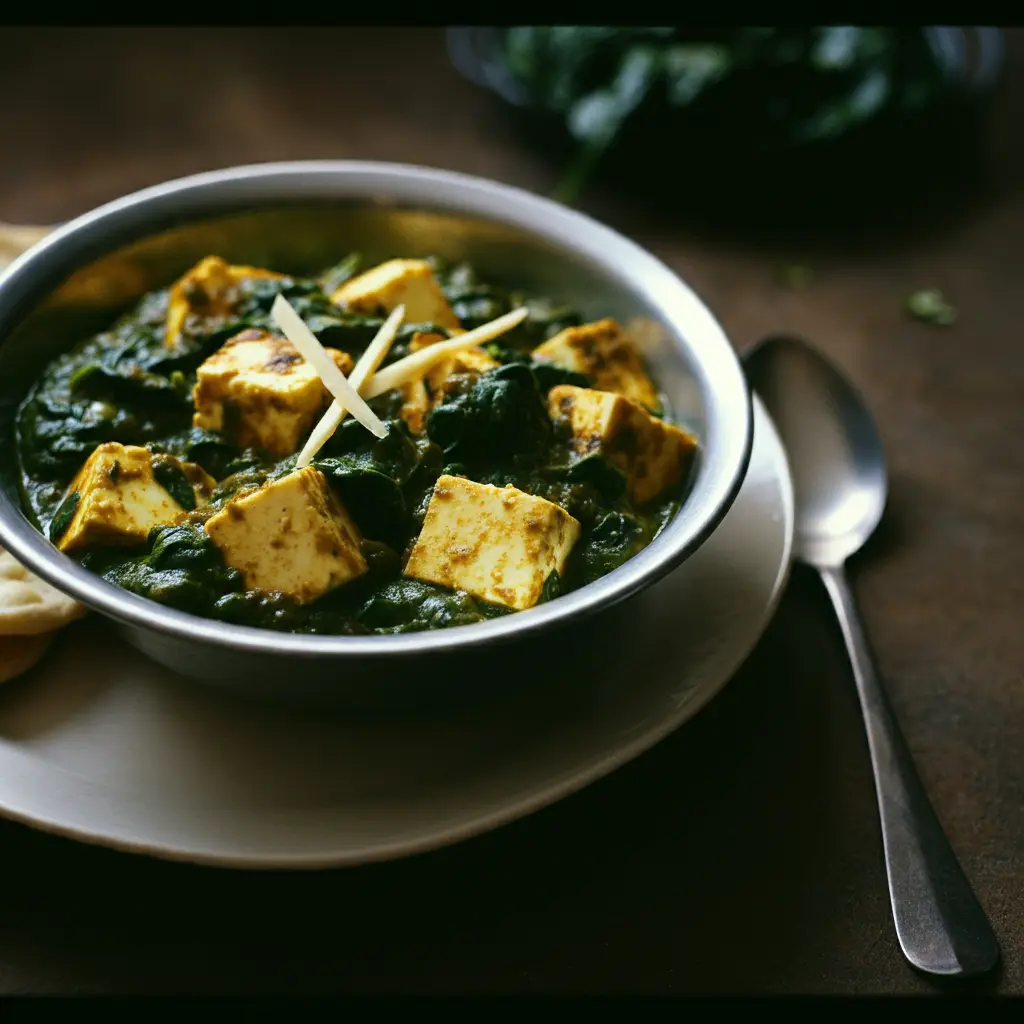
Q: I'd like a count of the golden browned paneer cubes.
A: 9